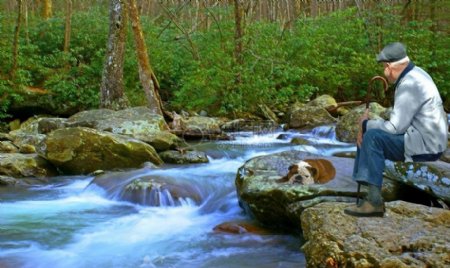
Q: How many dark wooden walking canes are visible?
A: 1